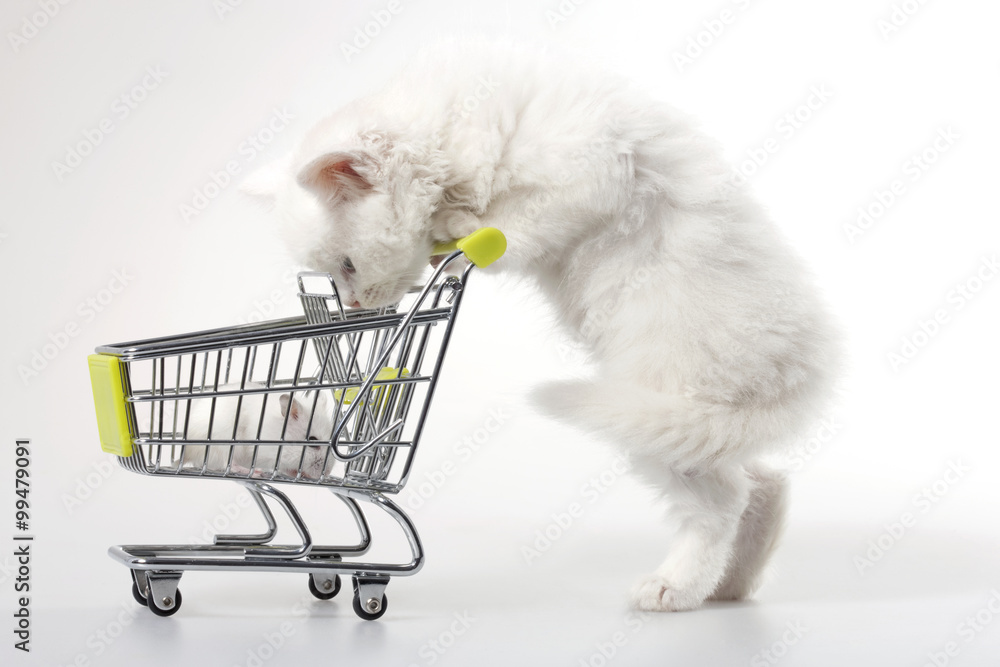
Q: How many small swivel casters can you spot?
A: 4